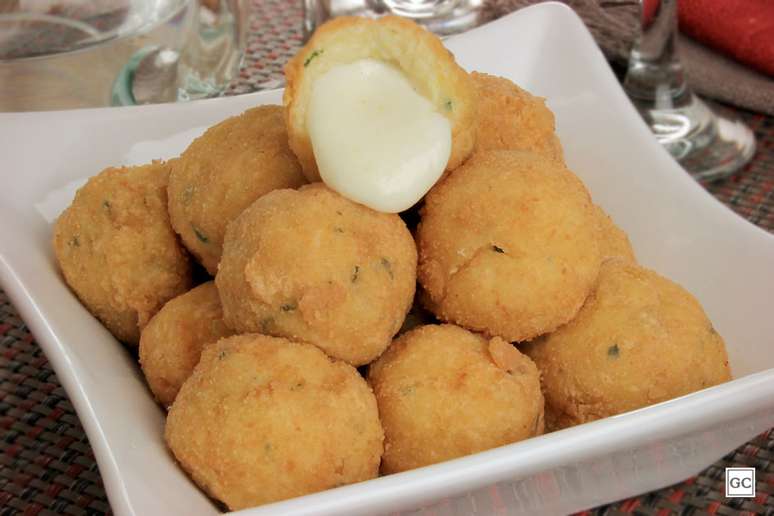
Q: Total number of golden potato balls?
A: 11